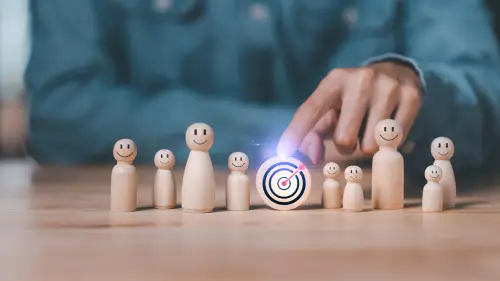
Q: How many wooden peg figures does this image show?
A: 9